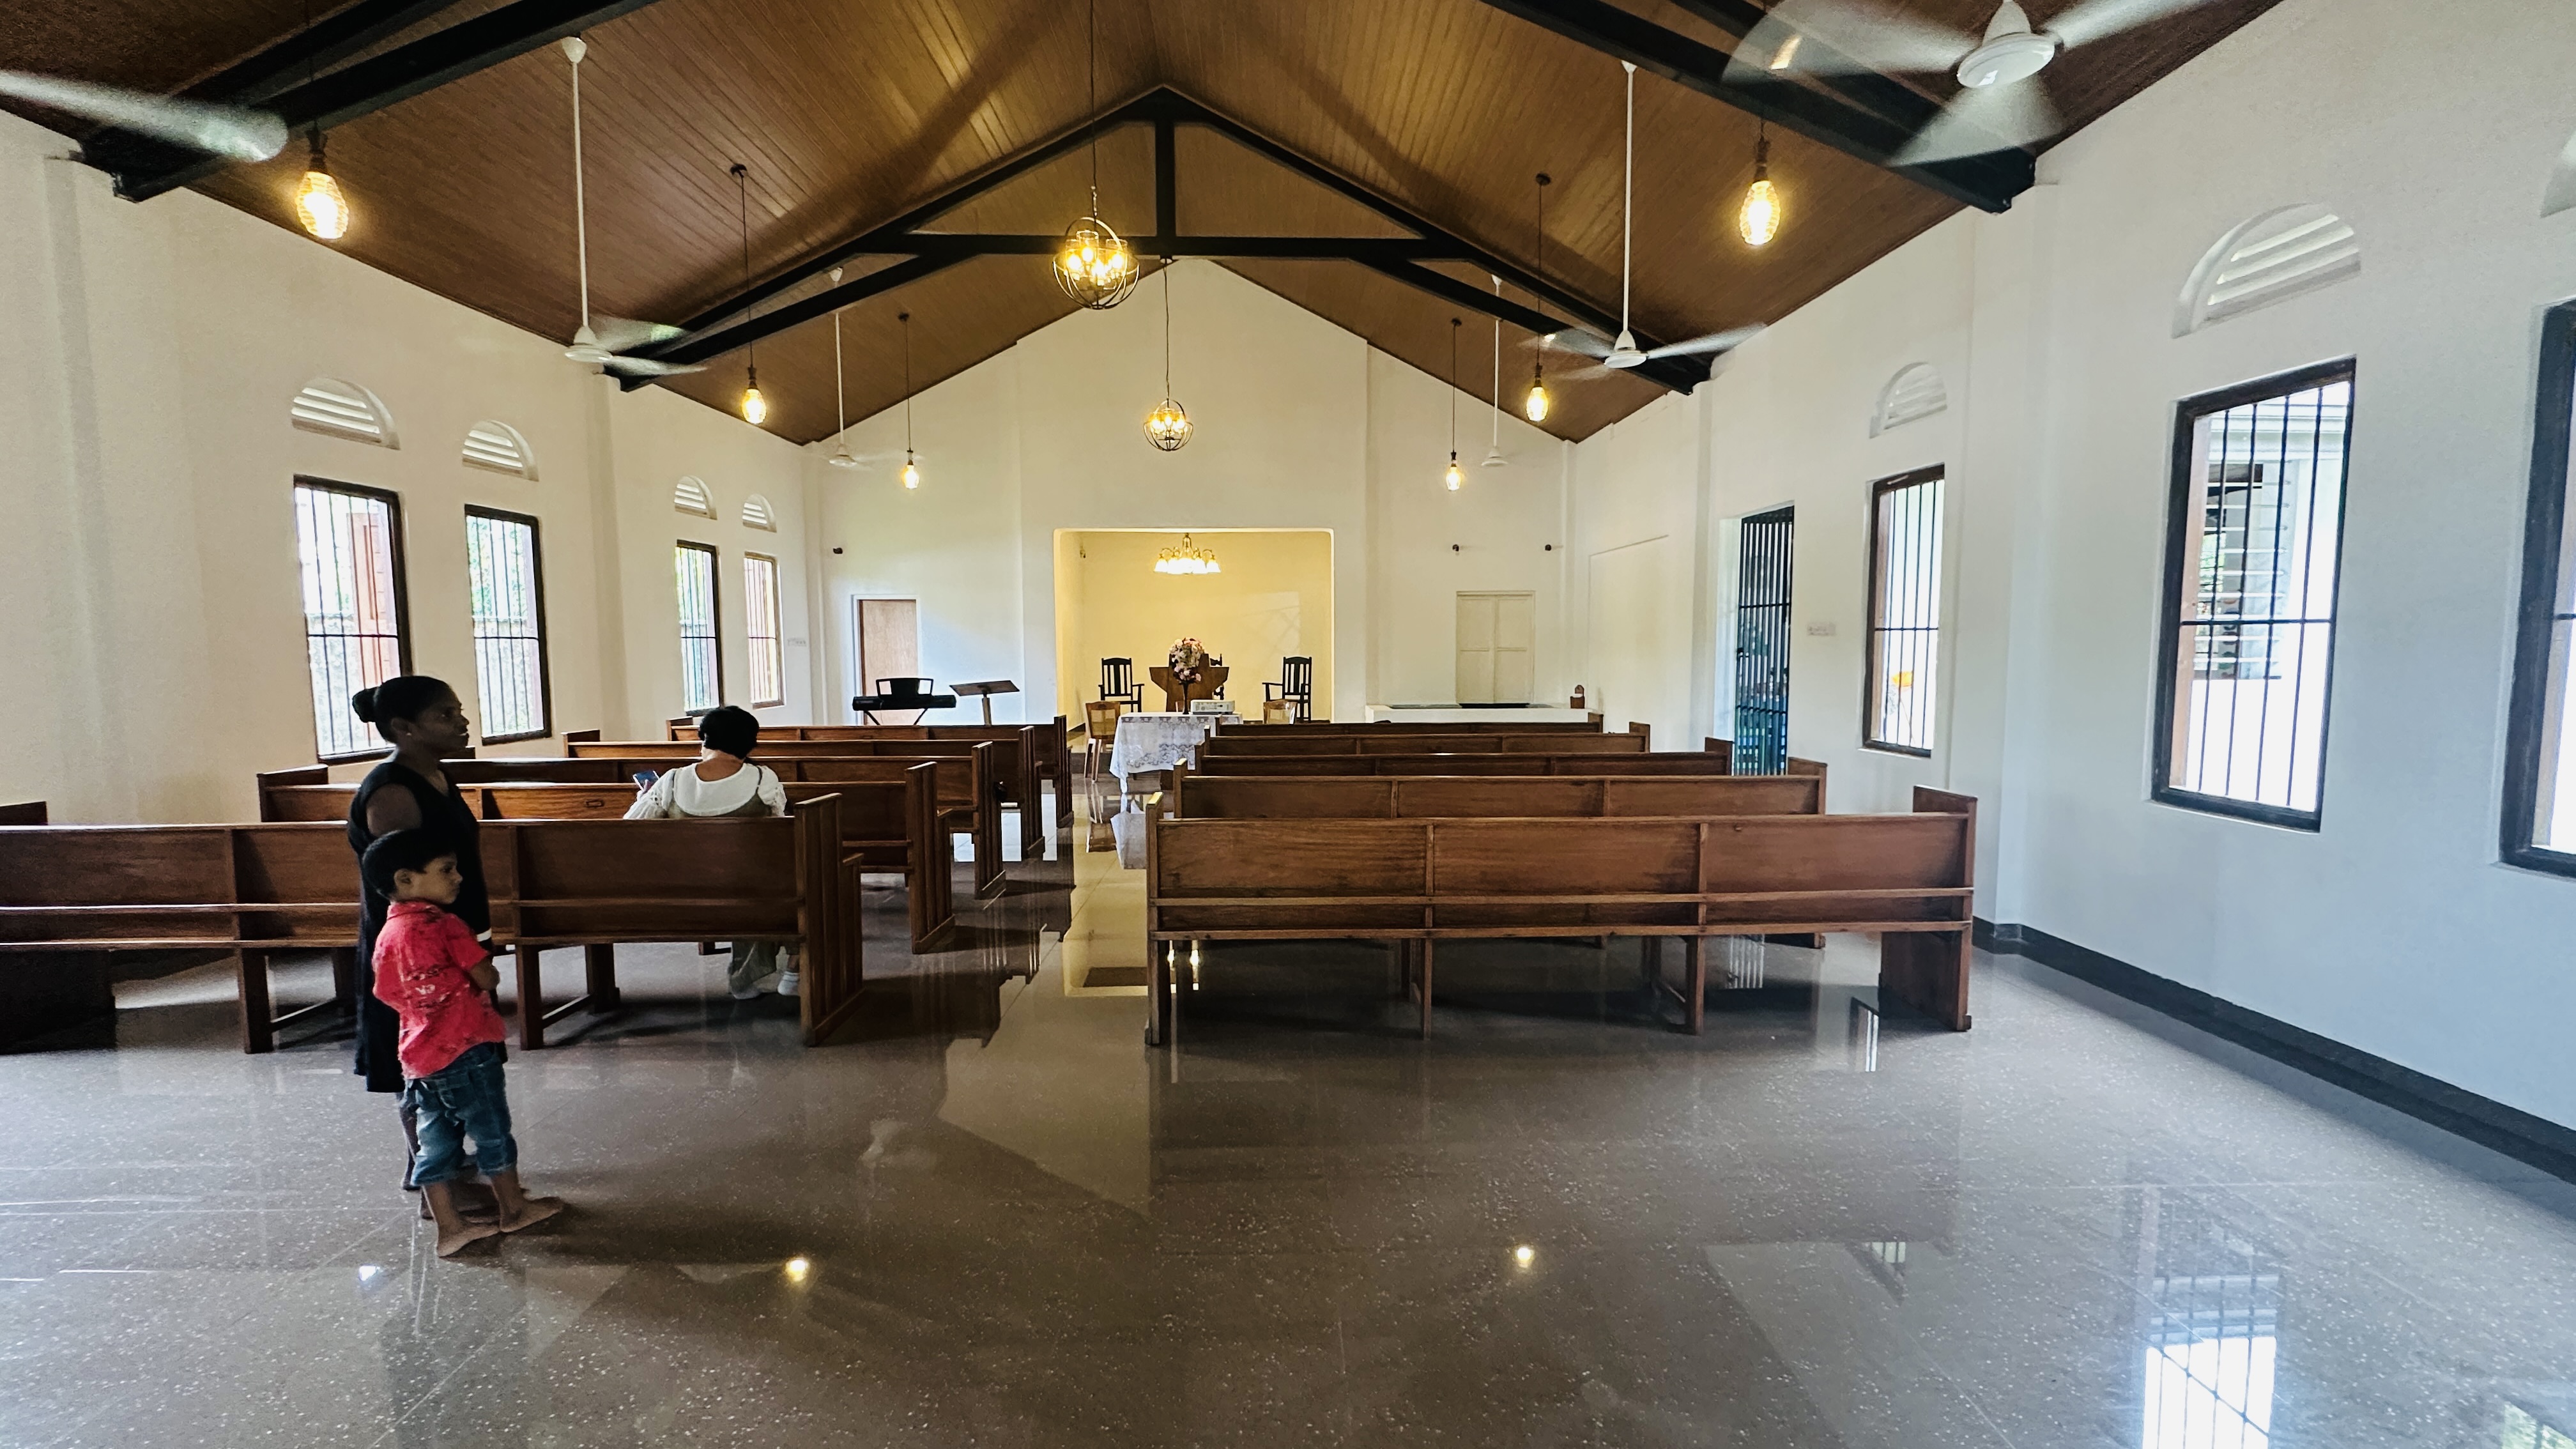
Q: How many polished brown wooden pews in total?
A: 10